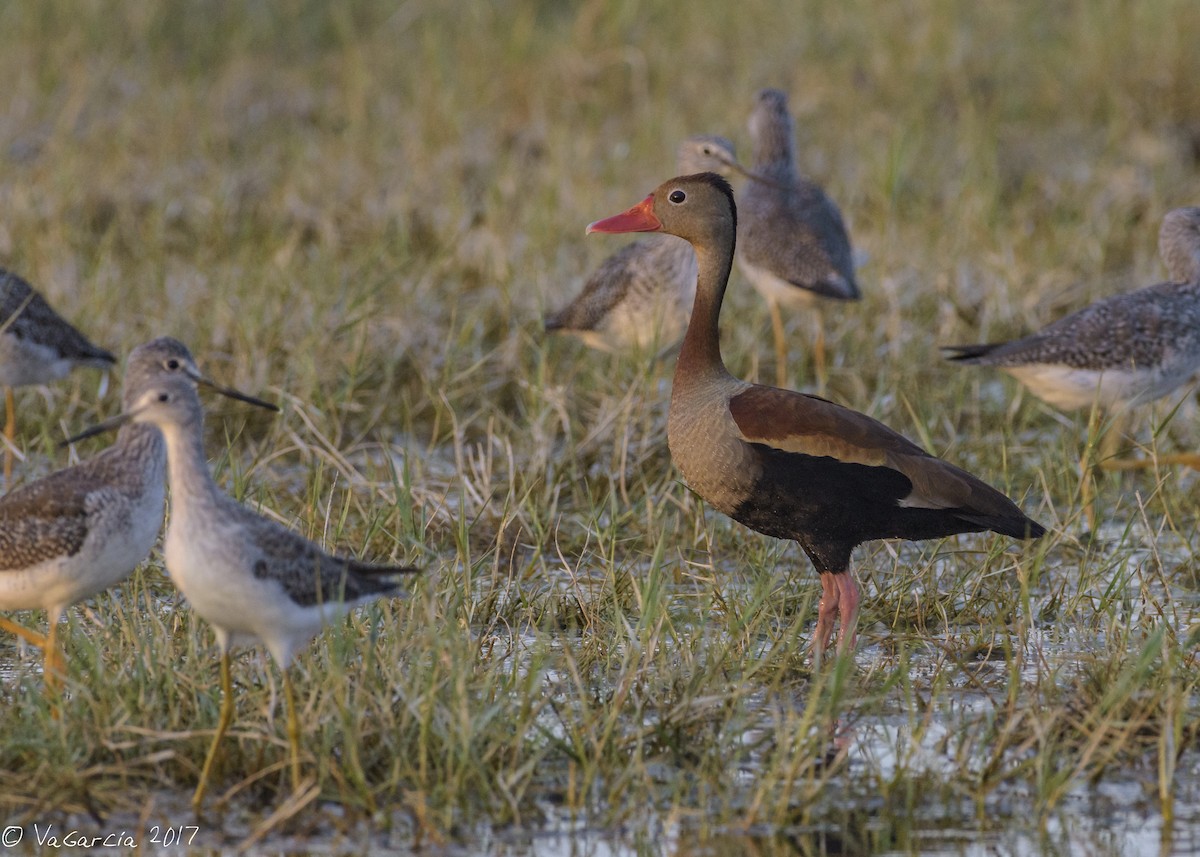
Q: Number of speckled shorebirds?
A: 6